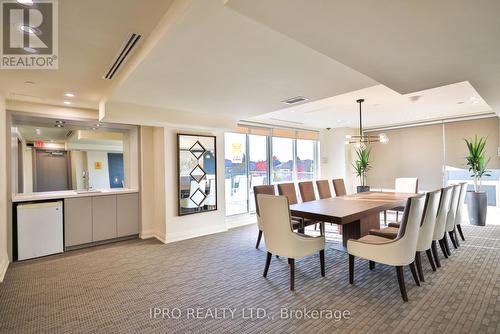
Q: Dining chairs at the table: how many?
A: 12